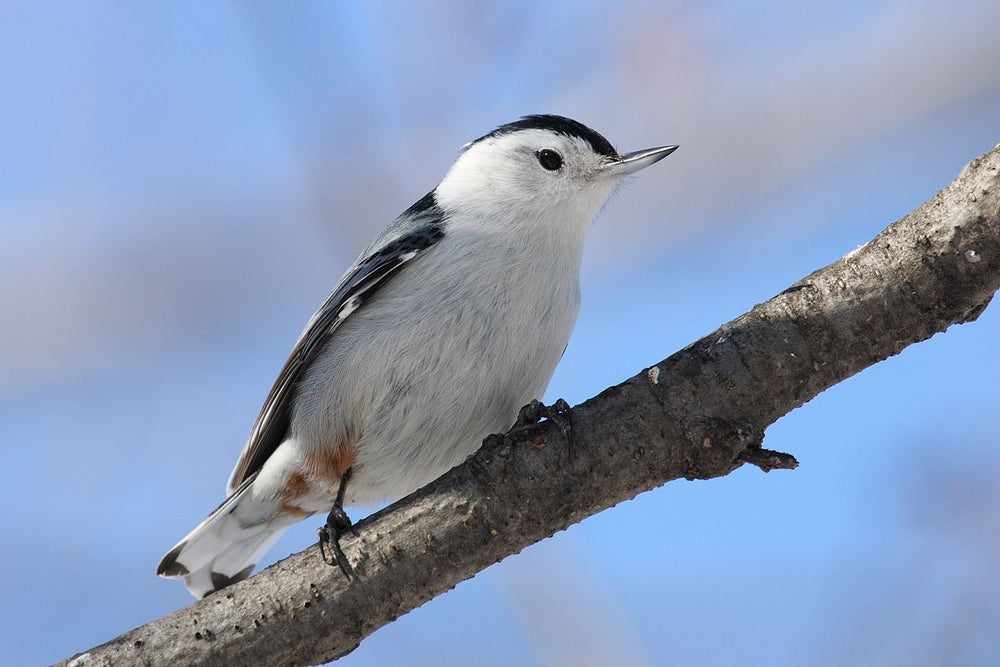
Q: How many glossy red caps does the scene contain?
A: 0